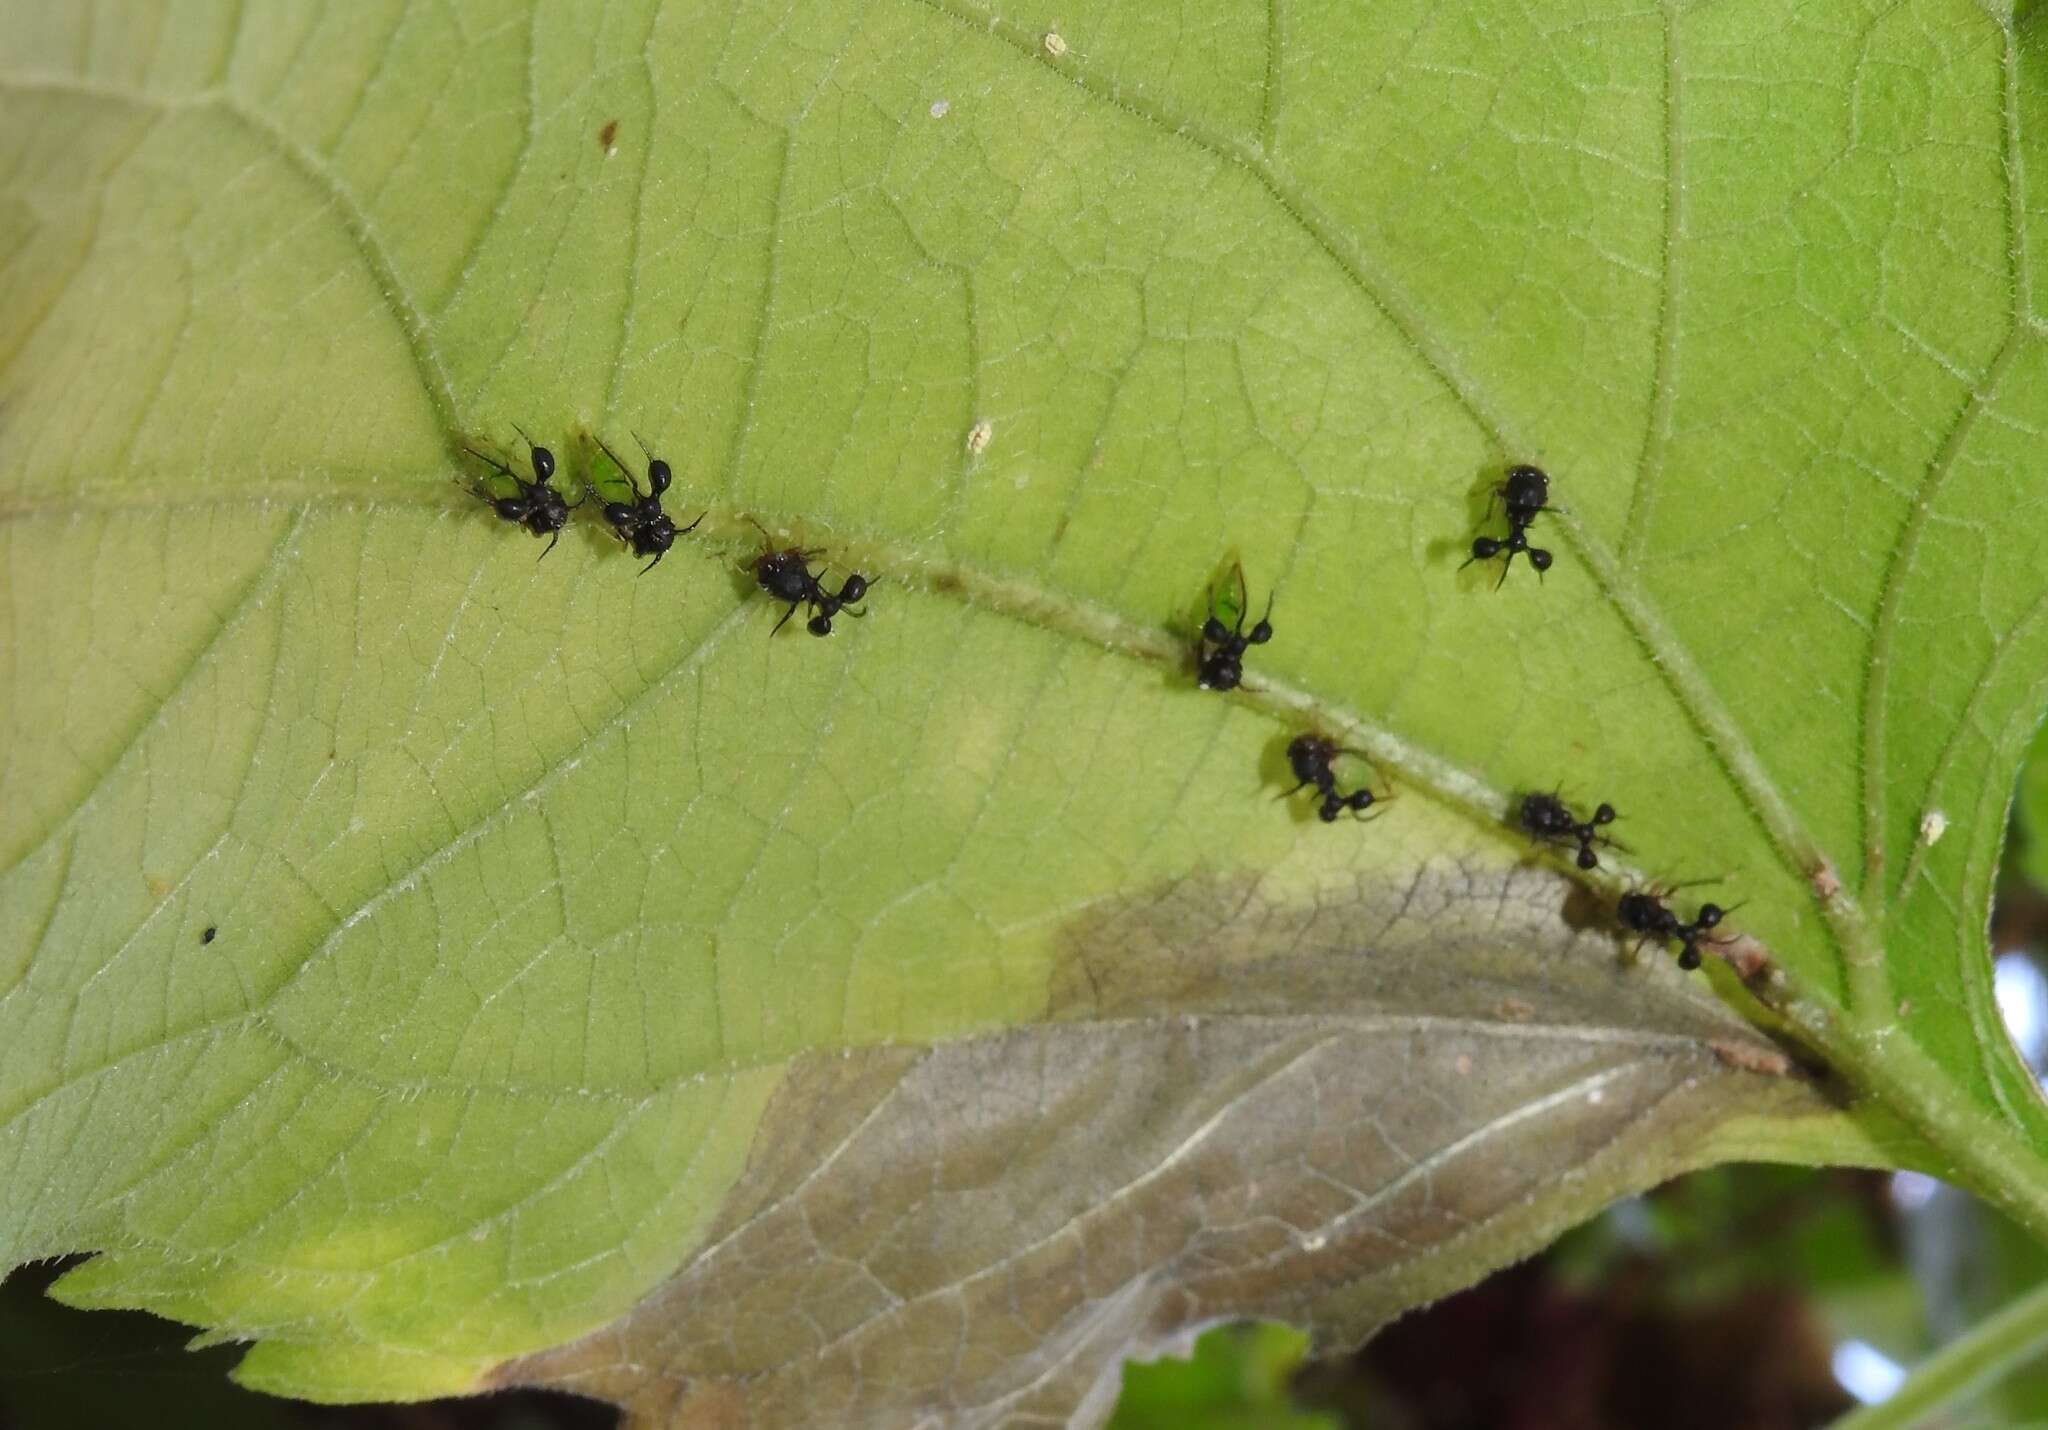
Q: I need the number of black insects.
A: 8